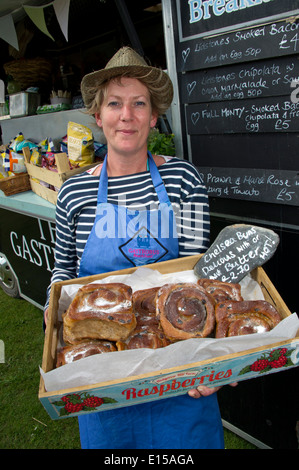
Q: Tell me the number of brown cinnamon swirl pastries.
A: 7